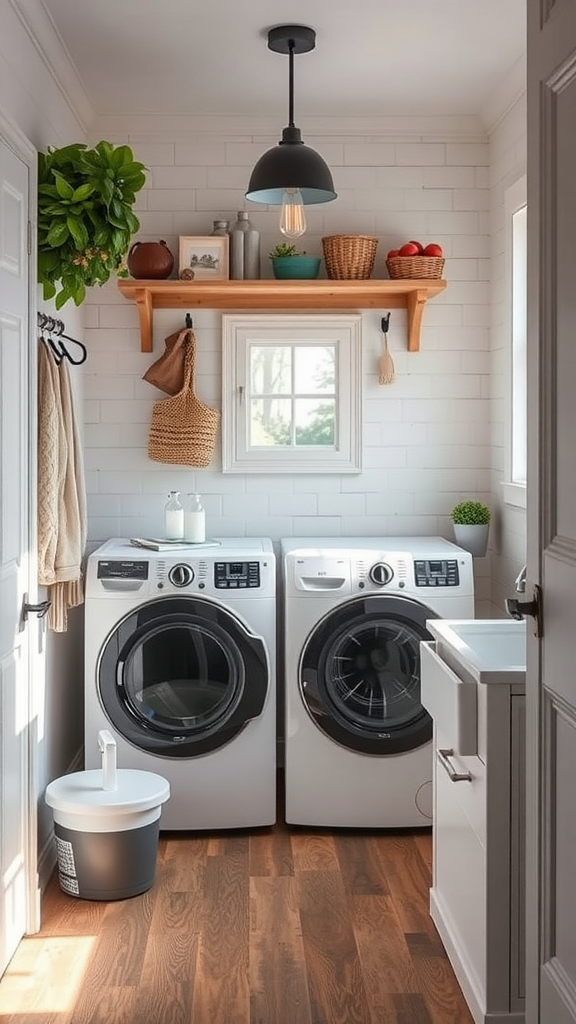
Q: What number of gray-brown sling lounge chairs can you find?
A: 0